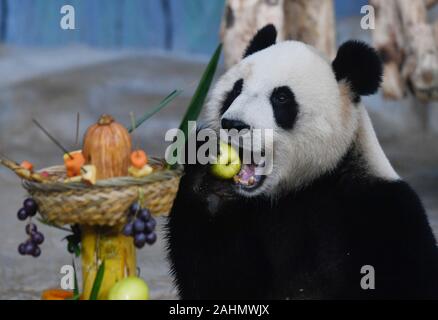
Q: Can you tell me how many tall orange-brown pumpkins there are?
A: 1